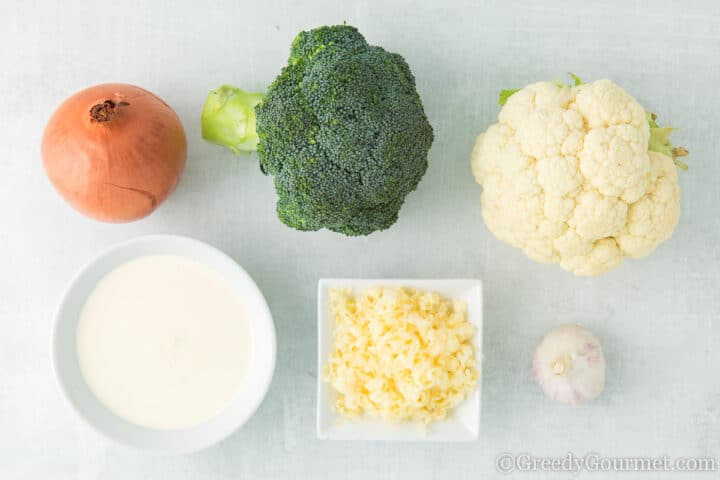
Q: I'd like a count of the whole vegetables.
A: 4